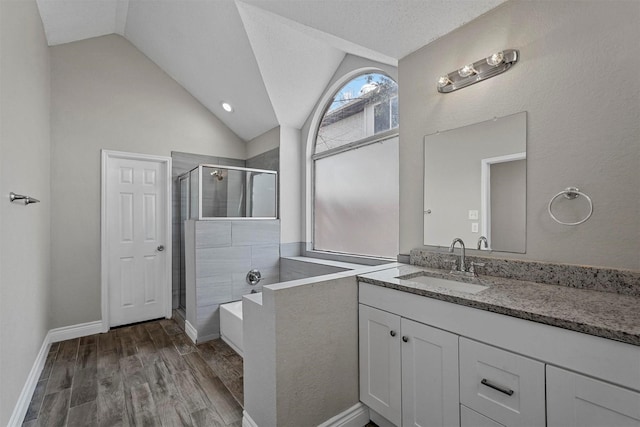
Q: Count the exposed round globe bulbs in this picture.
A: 3